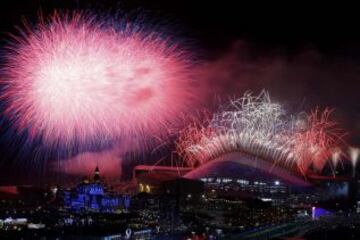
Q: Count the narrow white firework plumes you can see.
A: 2